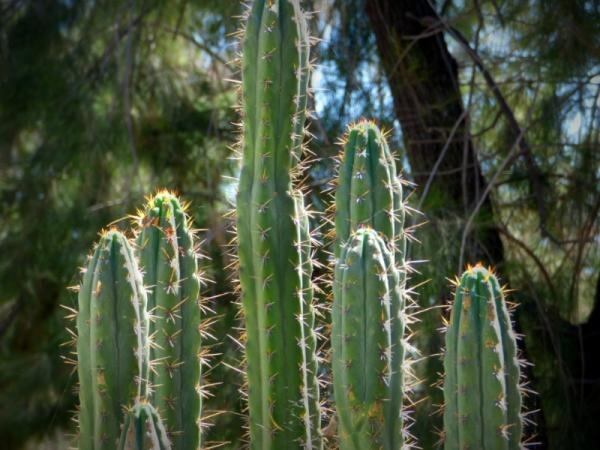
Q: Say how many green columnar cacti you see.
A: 7